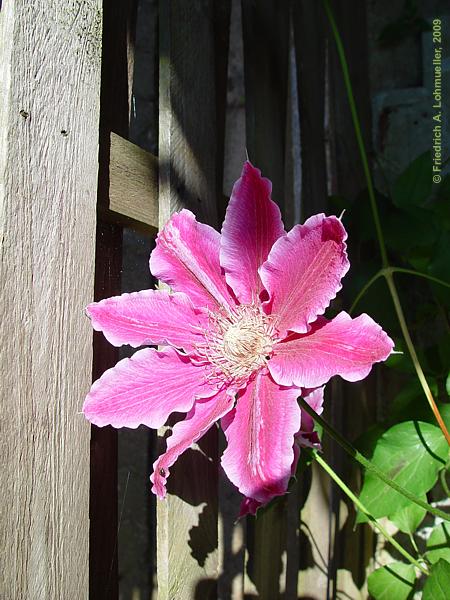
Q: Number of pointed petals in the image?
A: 8